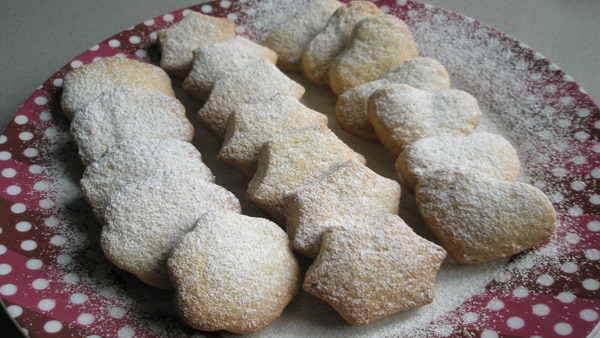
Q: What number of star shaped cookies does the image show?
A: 7